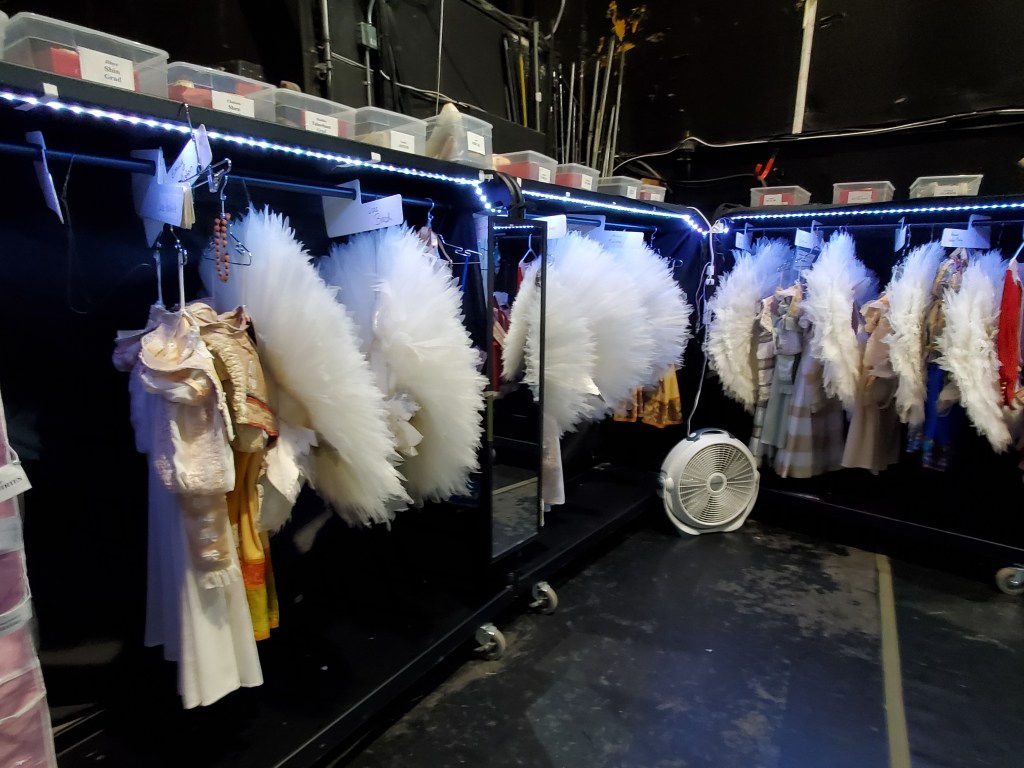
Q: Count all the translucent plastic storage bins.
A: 12